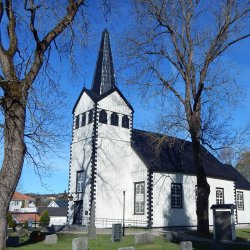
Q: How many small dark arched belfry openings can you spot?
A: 6